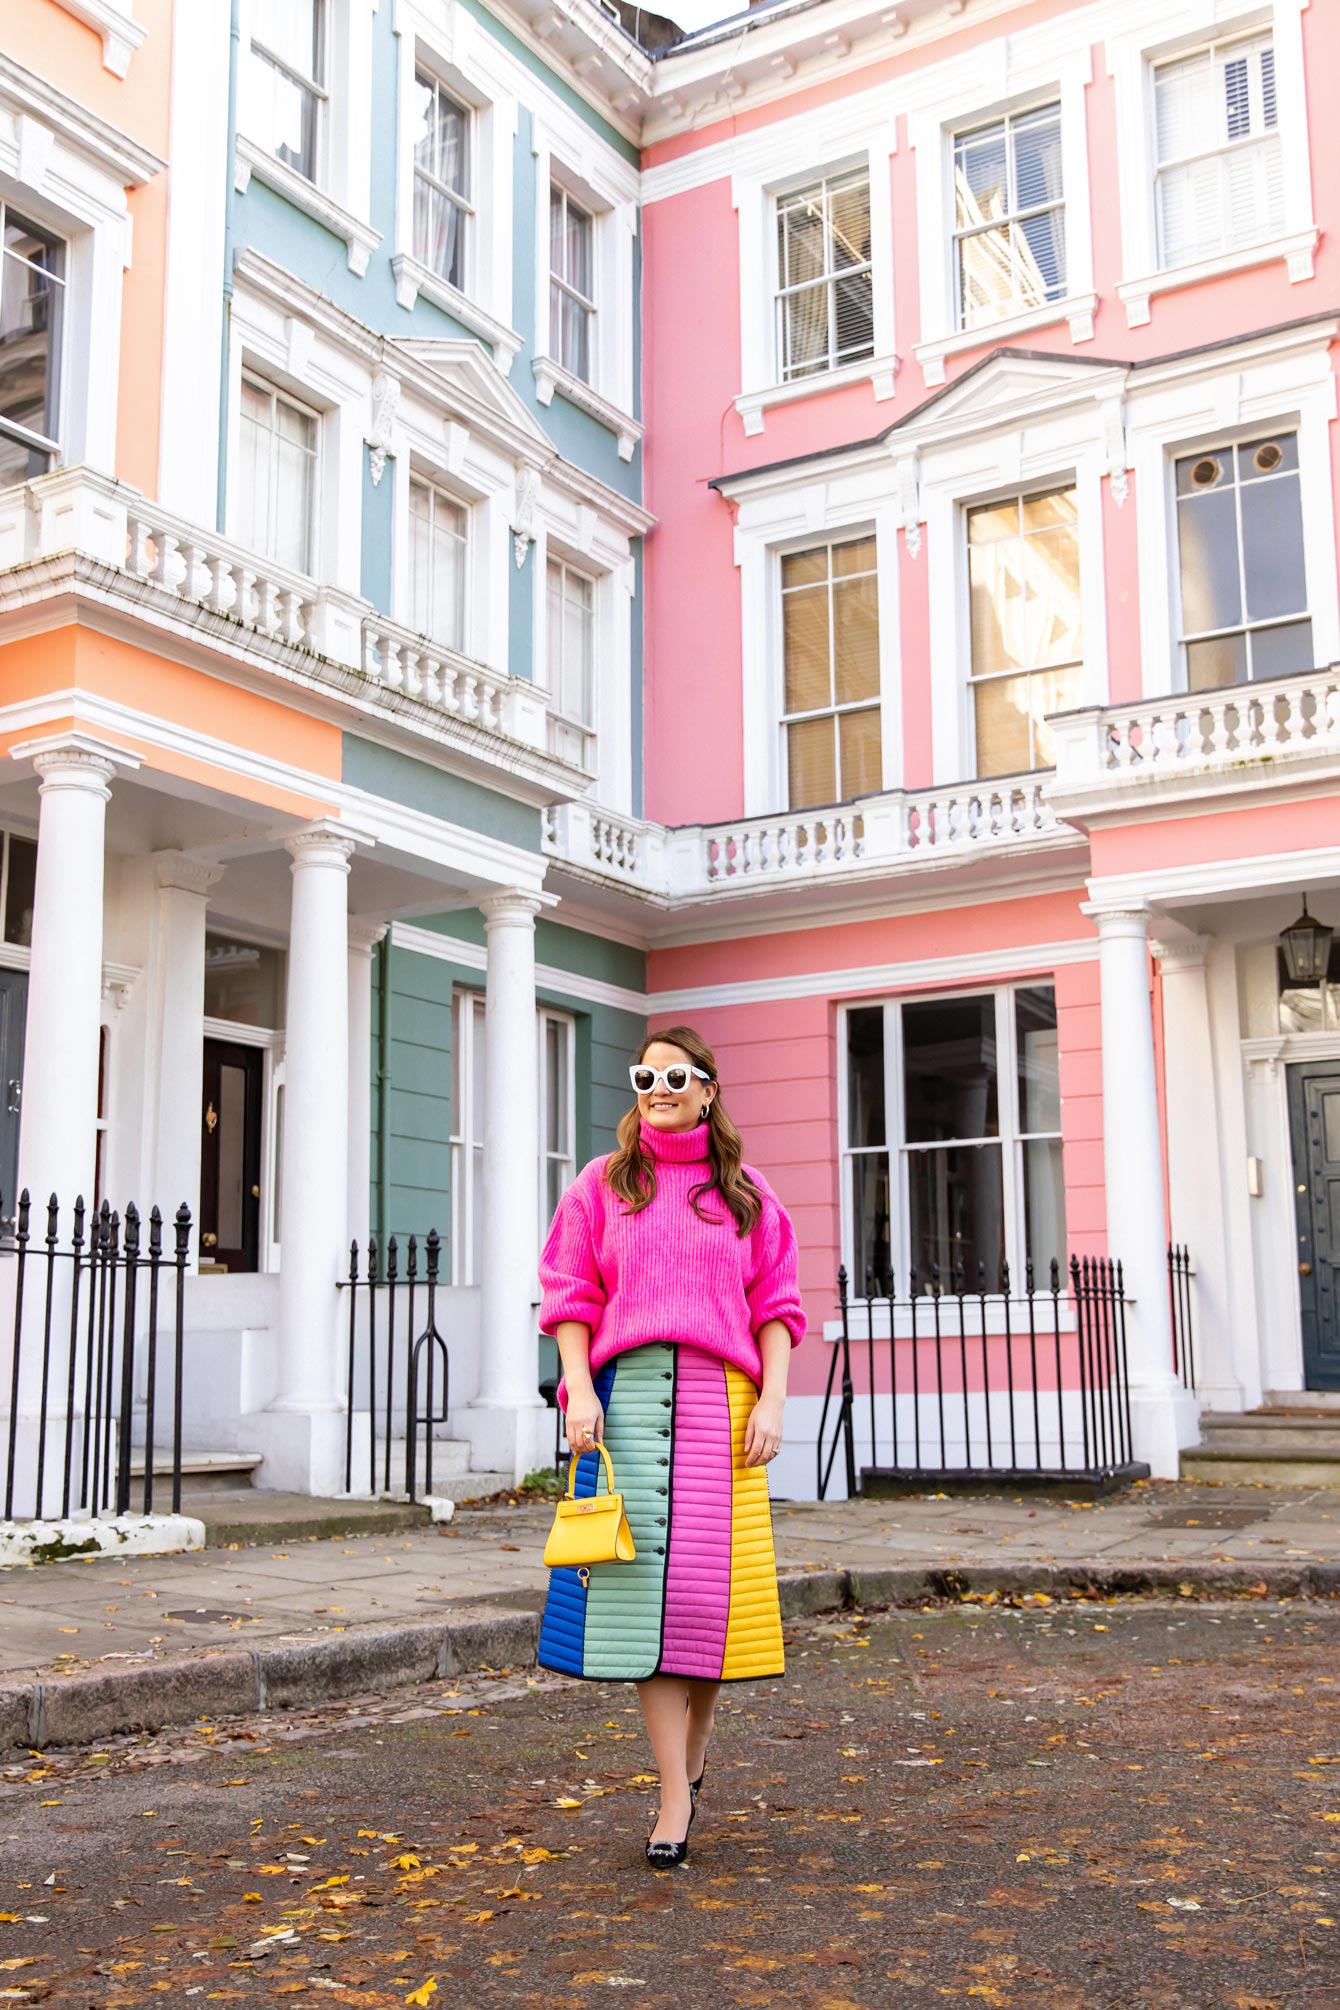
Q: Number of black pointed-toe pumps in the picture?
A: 2